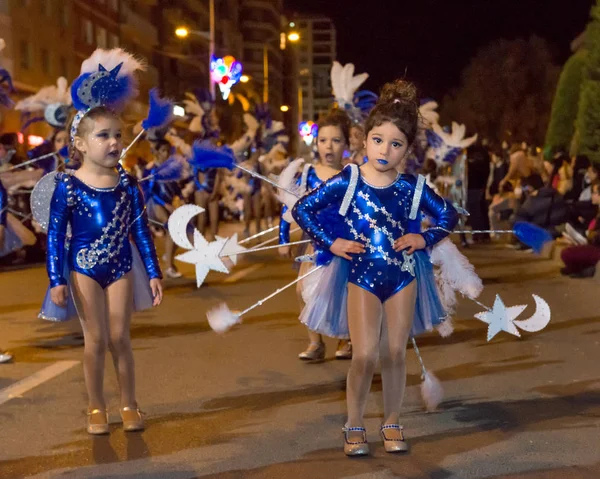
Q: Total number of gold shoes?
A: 6